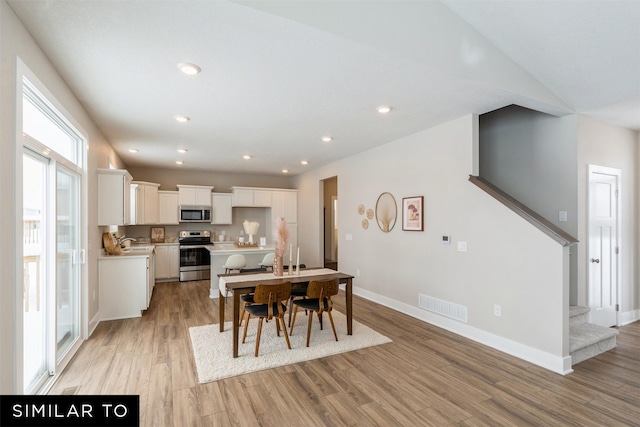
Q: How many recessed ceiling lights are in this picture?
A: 10